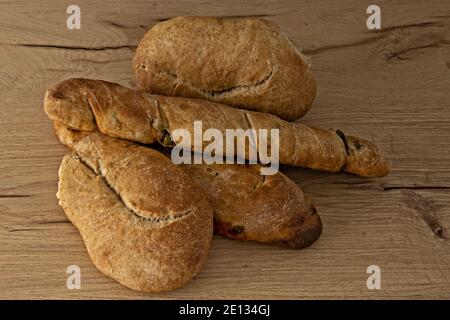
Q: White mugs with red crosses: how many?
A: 0